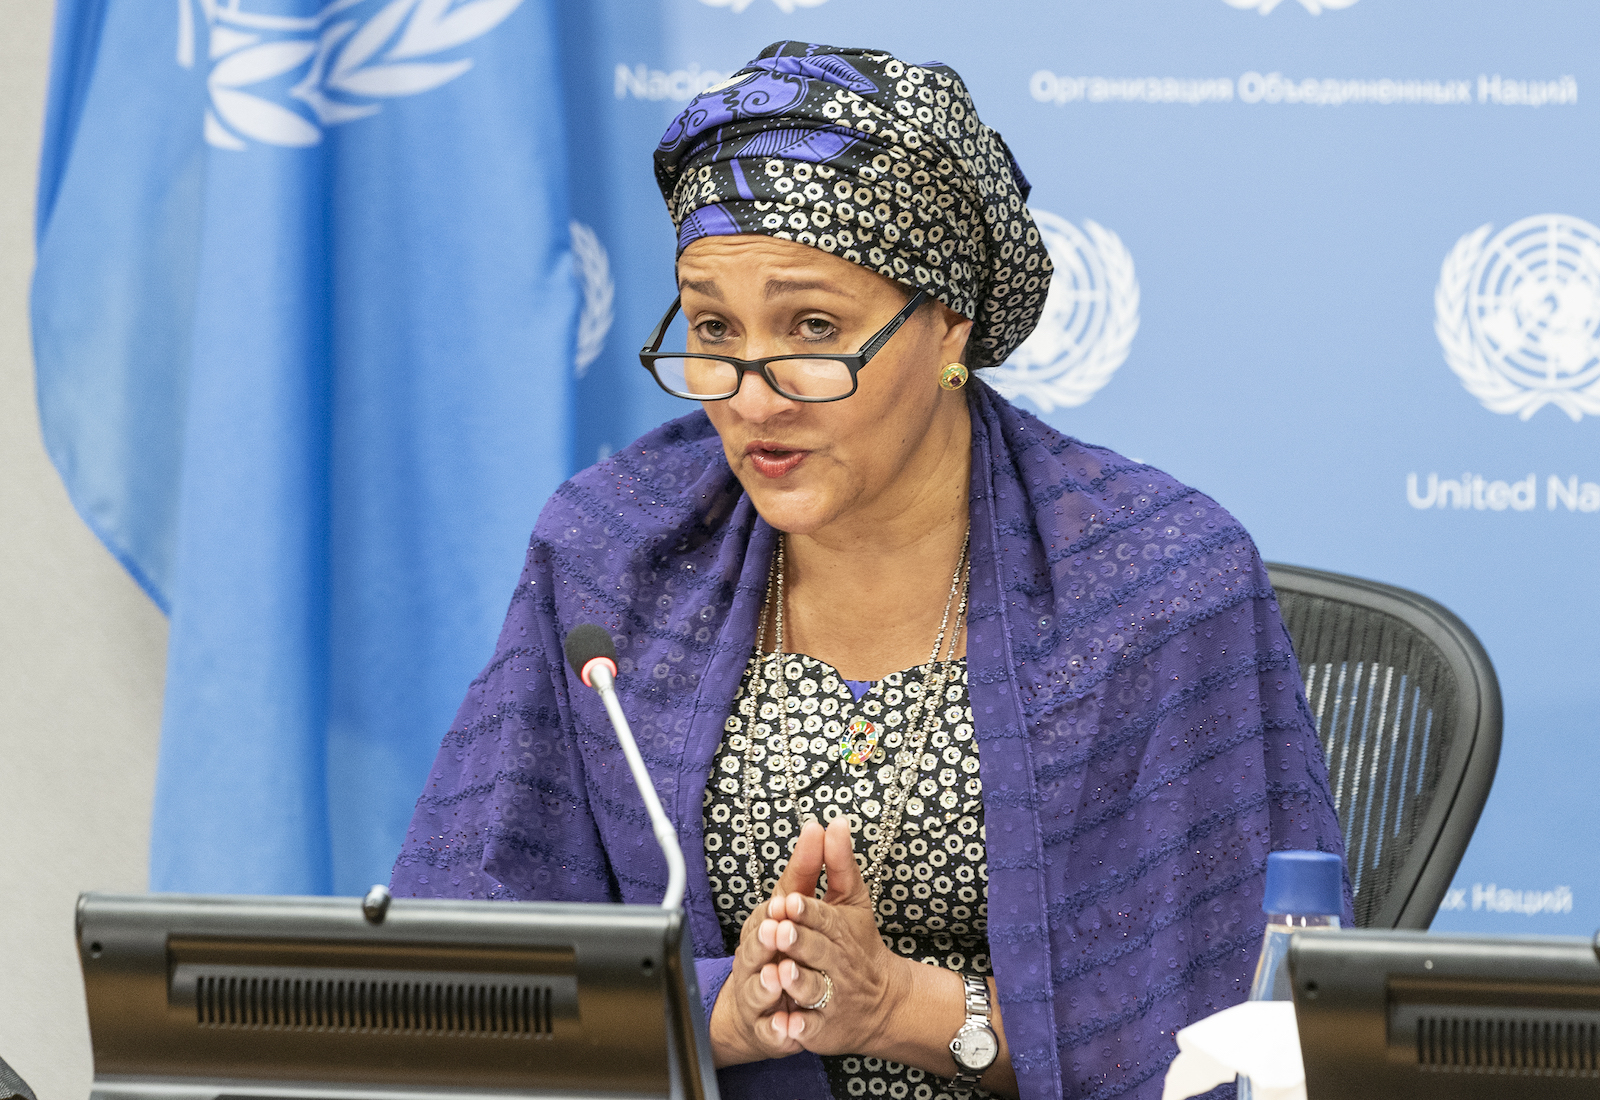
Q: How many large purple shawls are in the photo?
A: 1